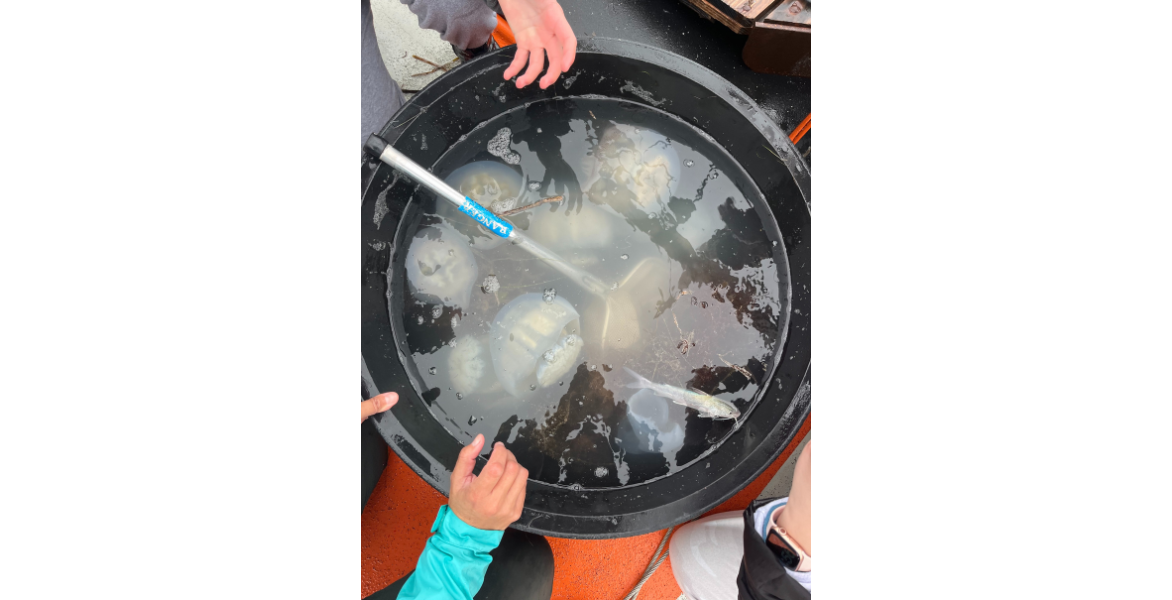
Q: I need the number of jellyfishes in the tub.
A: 7